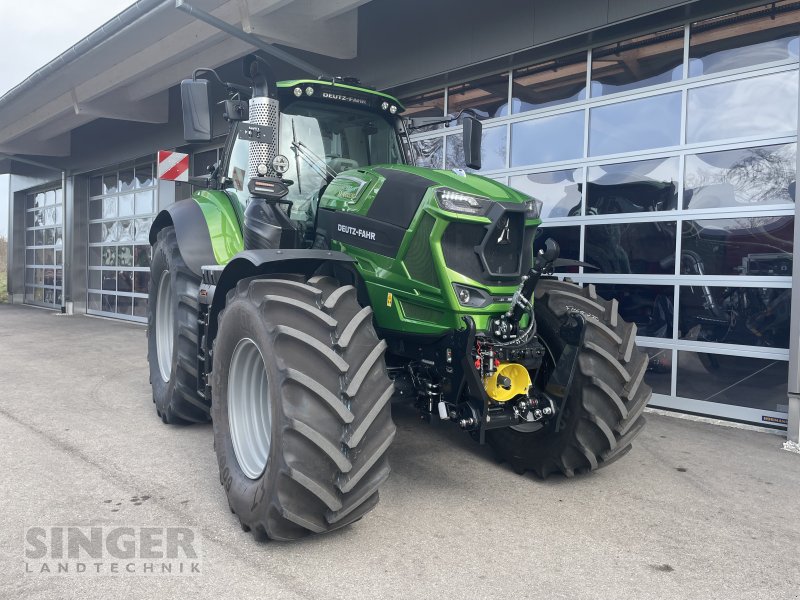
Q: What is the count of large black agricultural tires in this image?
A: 3